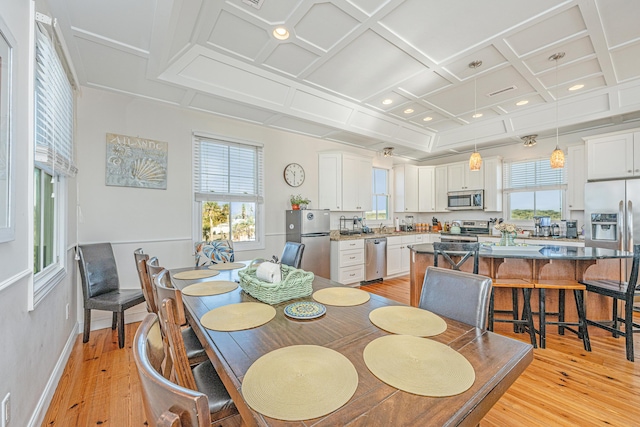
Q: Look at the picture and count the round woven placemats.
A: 8